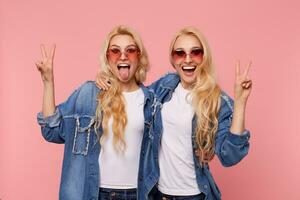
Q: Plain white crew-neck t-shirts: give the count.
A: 2